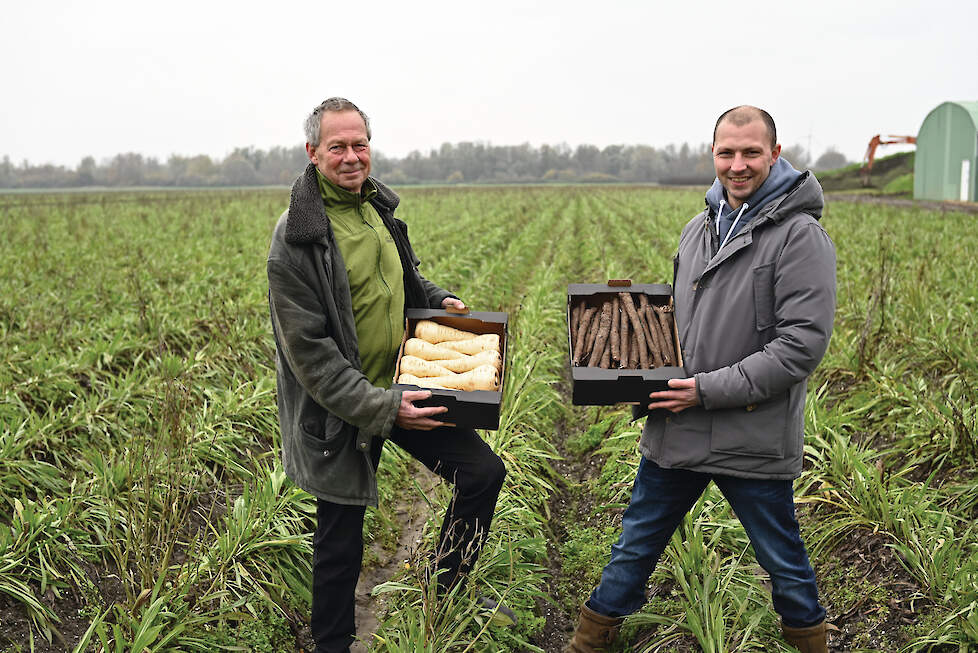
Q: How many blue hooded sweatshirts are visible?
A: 1